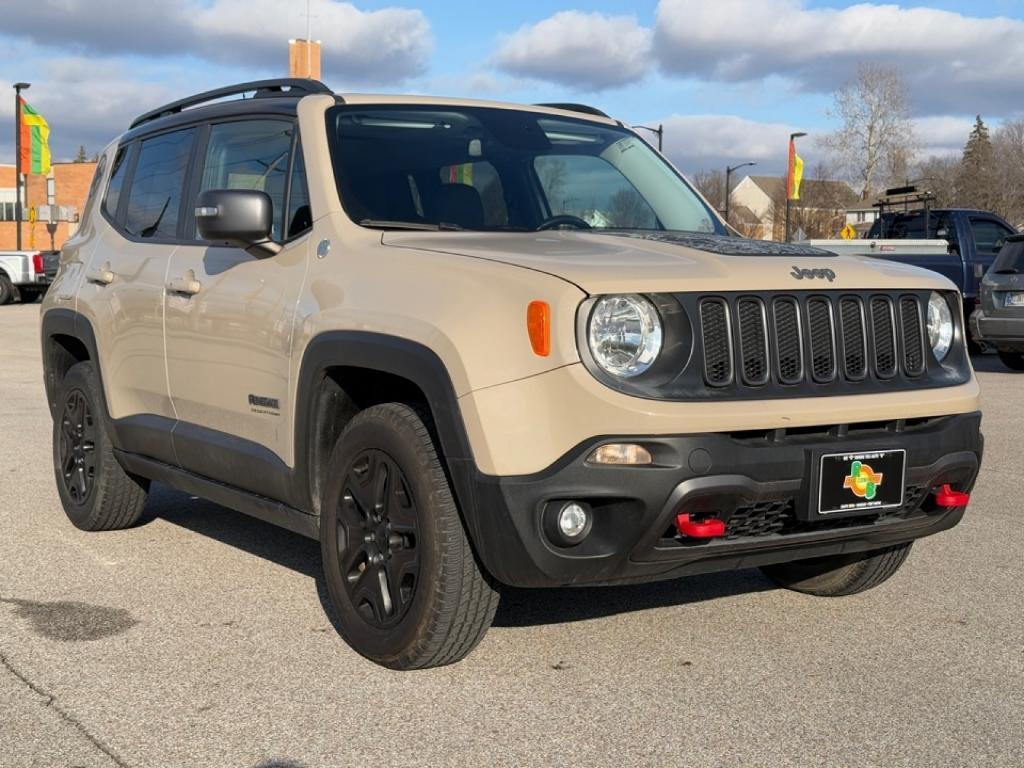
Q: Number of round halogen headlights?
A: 2